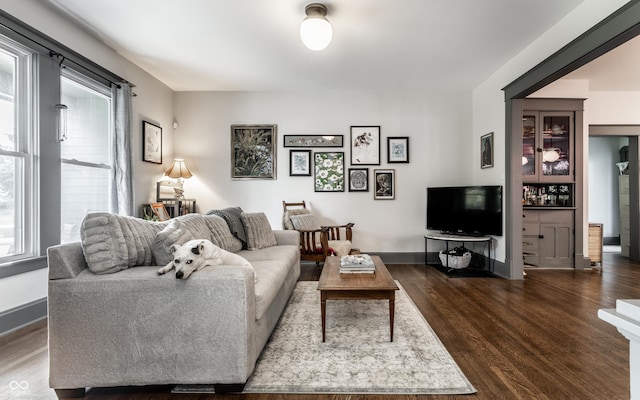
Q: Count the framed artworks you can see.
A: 10